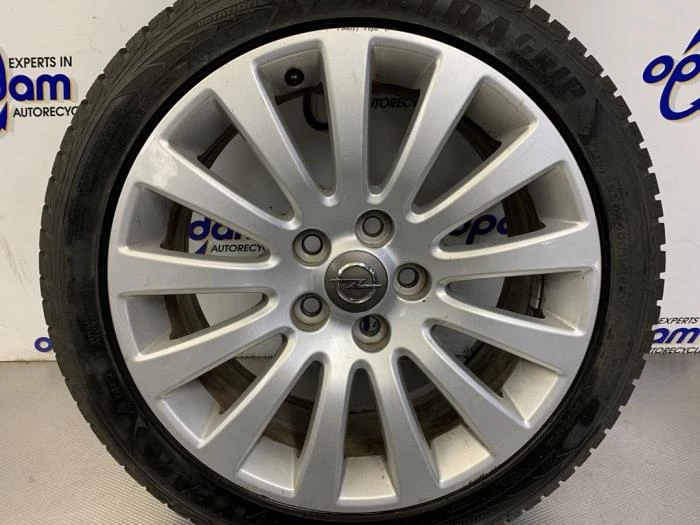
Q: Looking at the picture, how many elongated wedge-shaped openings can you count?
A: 13